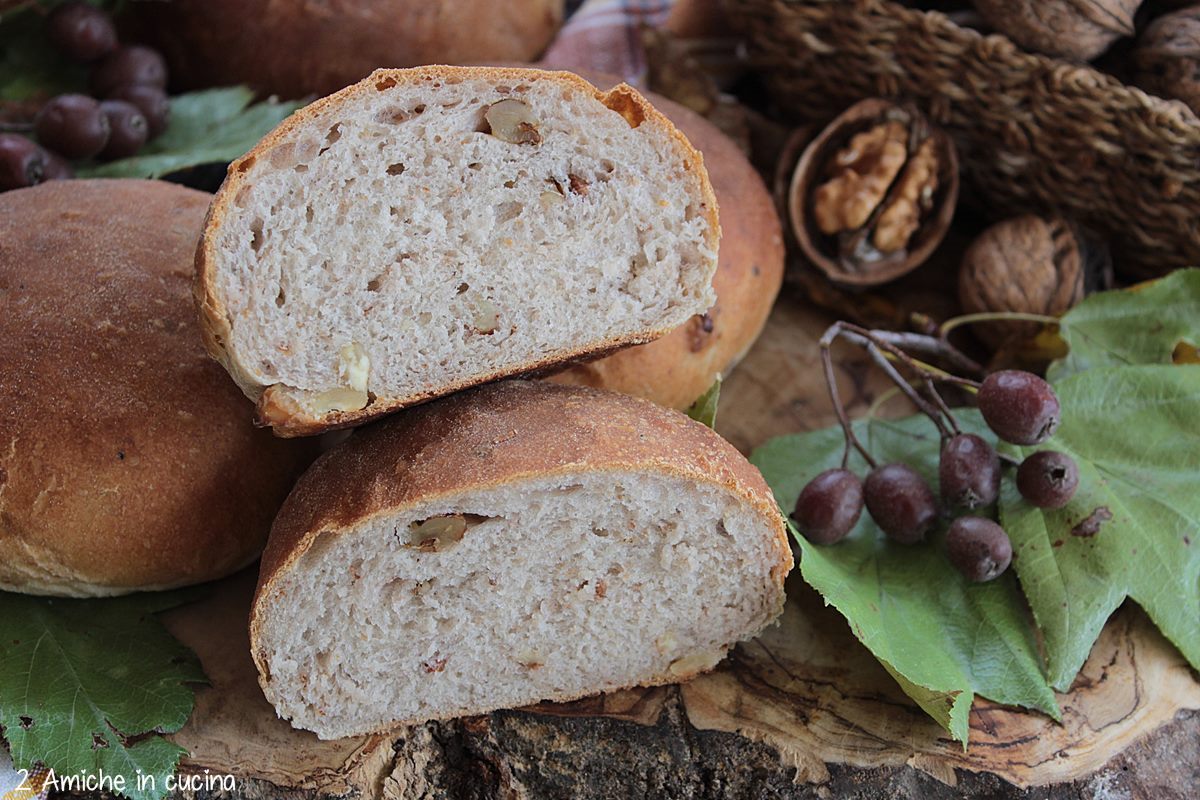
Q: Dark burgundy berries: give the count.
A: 13